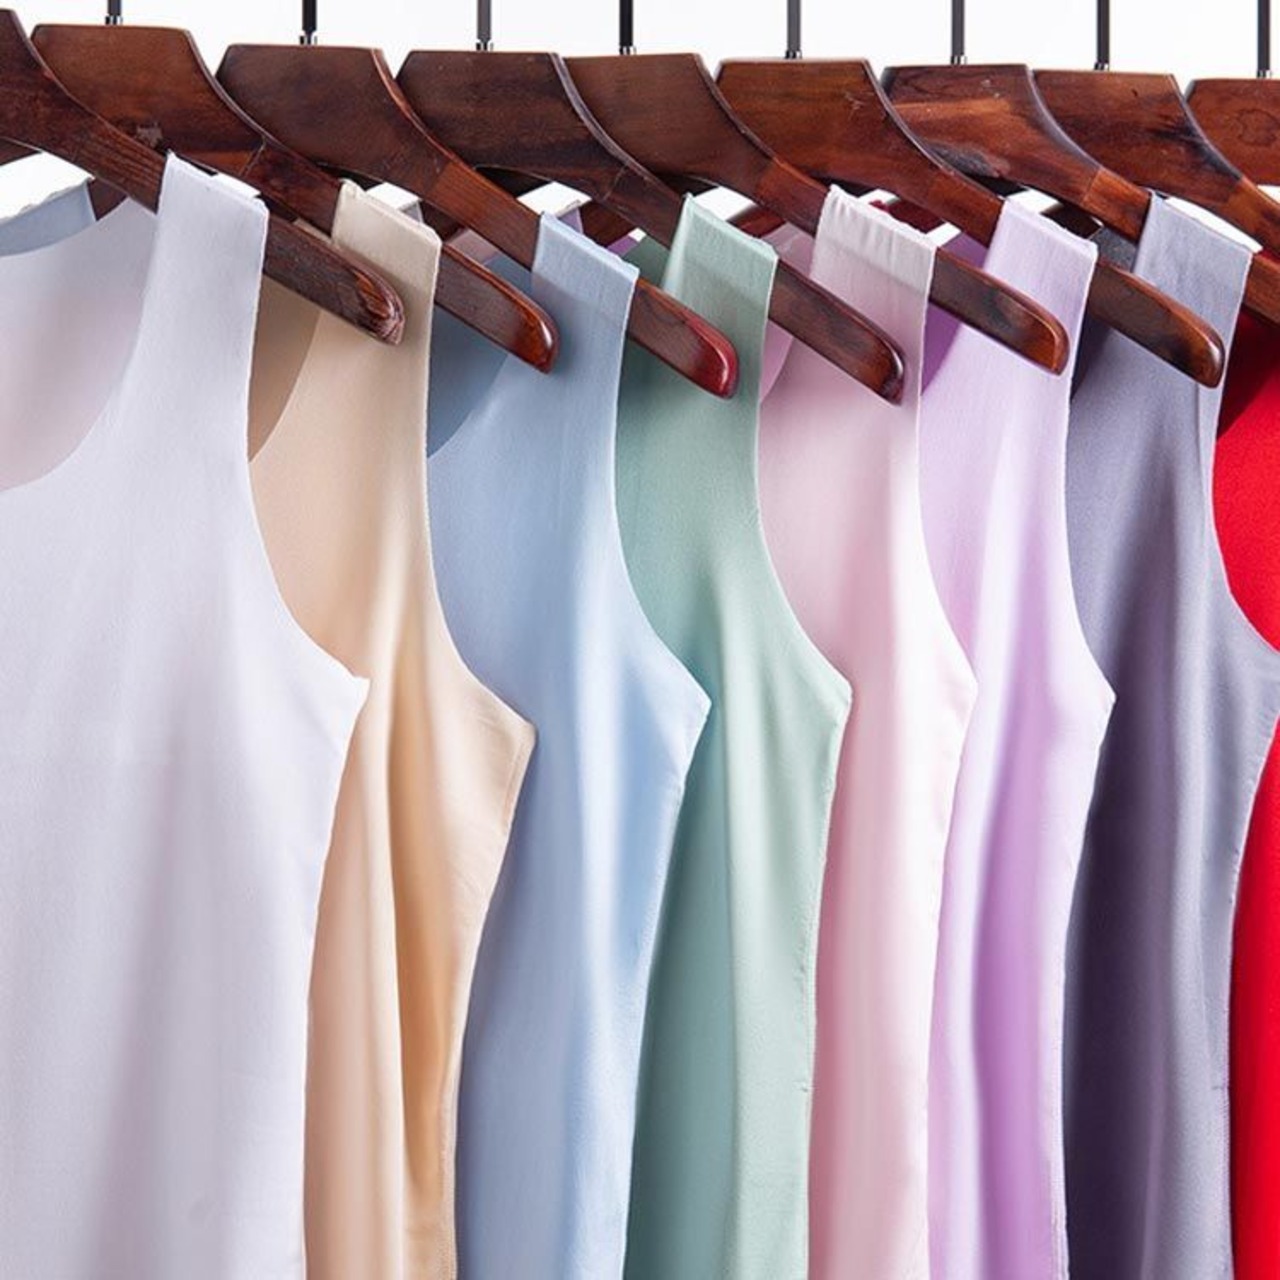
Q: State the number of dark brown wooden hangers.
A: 9